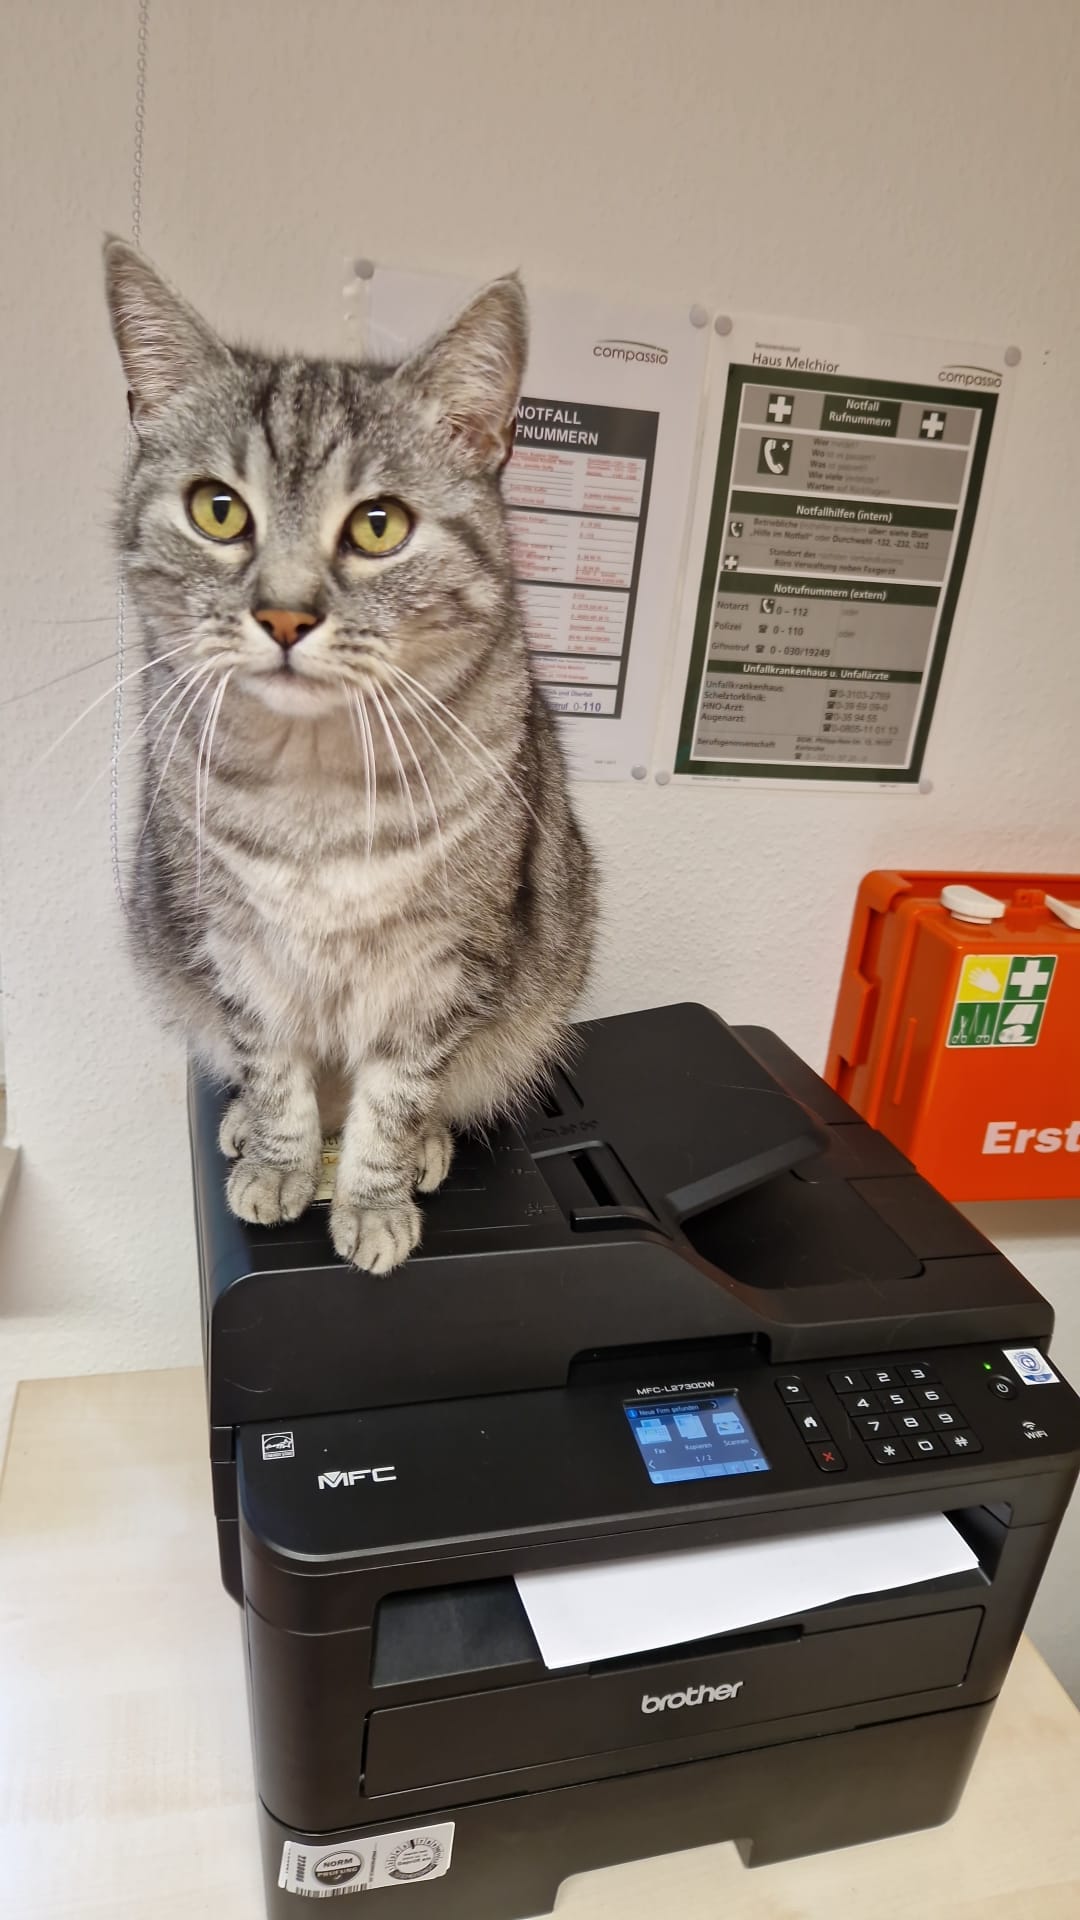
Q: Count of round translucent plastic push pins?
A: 7